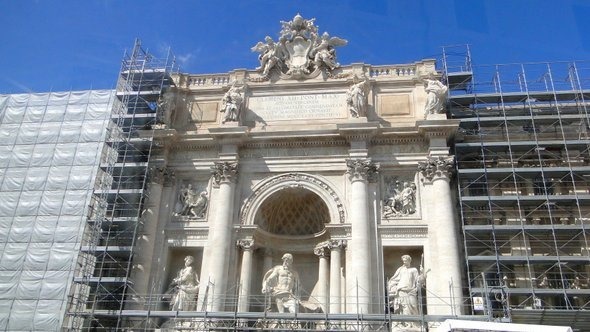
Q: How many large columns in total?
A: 4